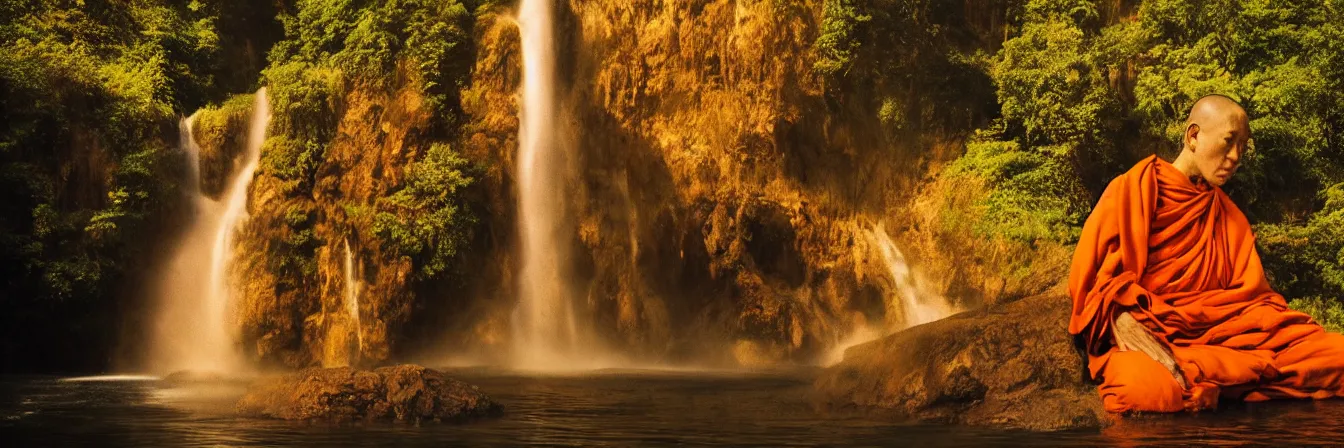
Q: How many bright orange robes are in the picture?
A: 1